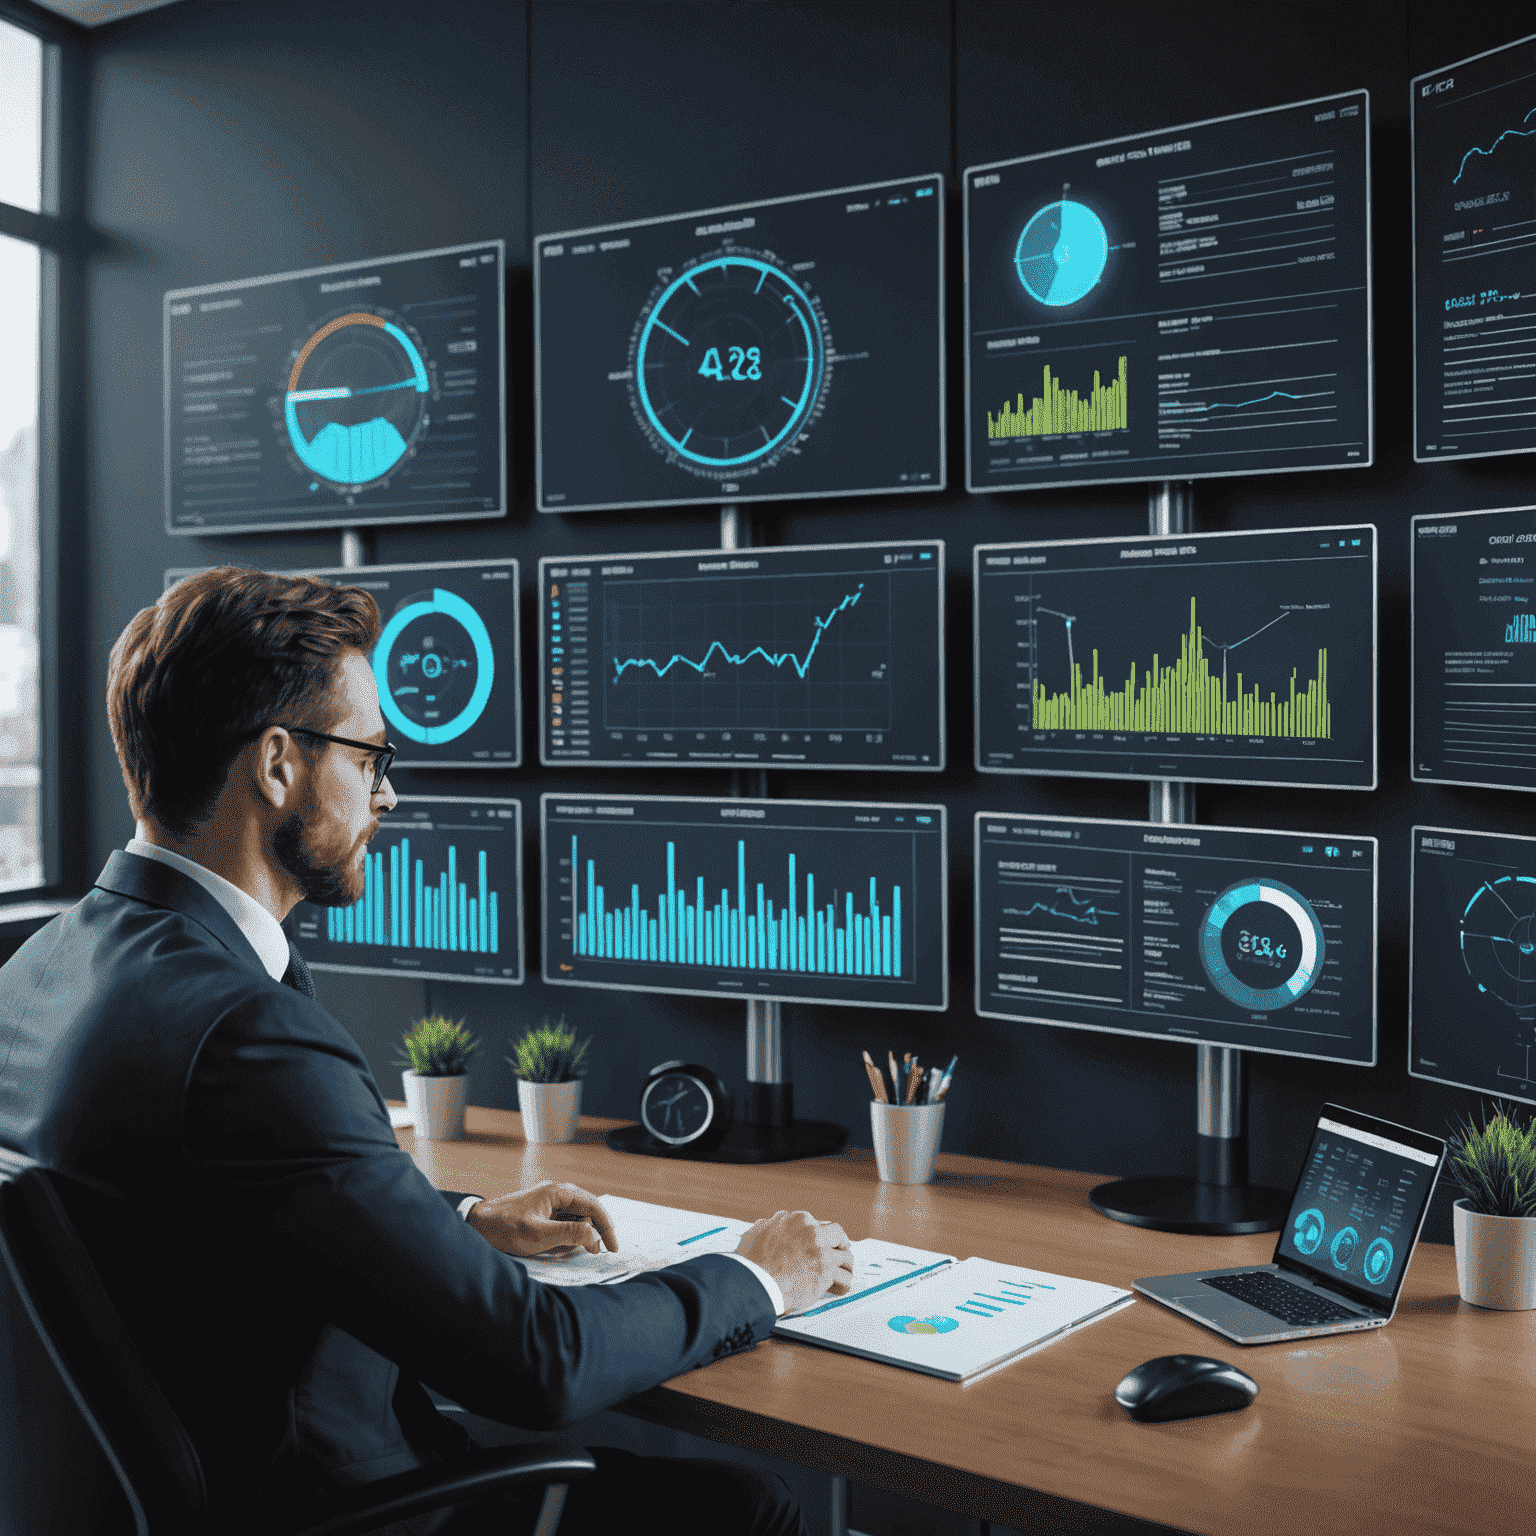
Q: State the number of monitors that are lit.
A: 12